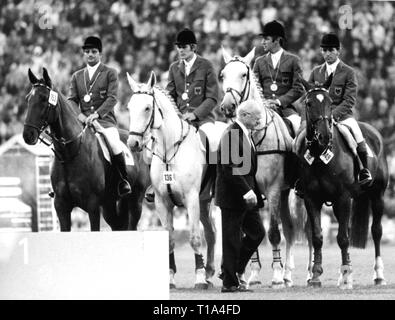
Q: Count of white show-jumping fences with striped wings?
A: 1